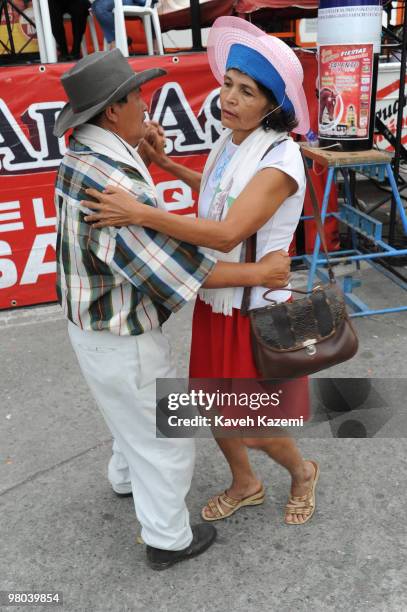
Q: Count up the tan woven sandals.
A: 2